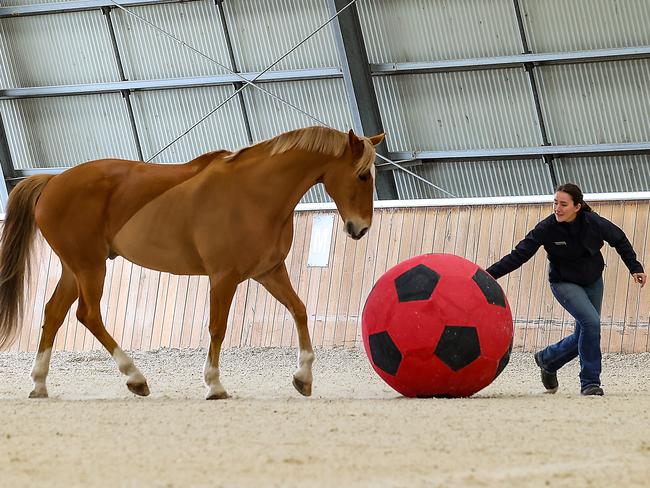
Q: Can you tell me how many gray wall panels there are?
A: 12